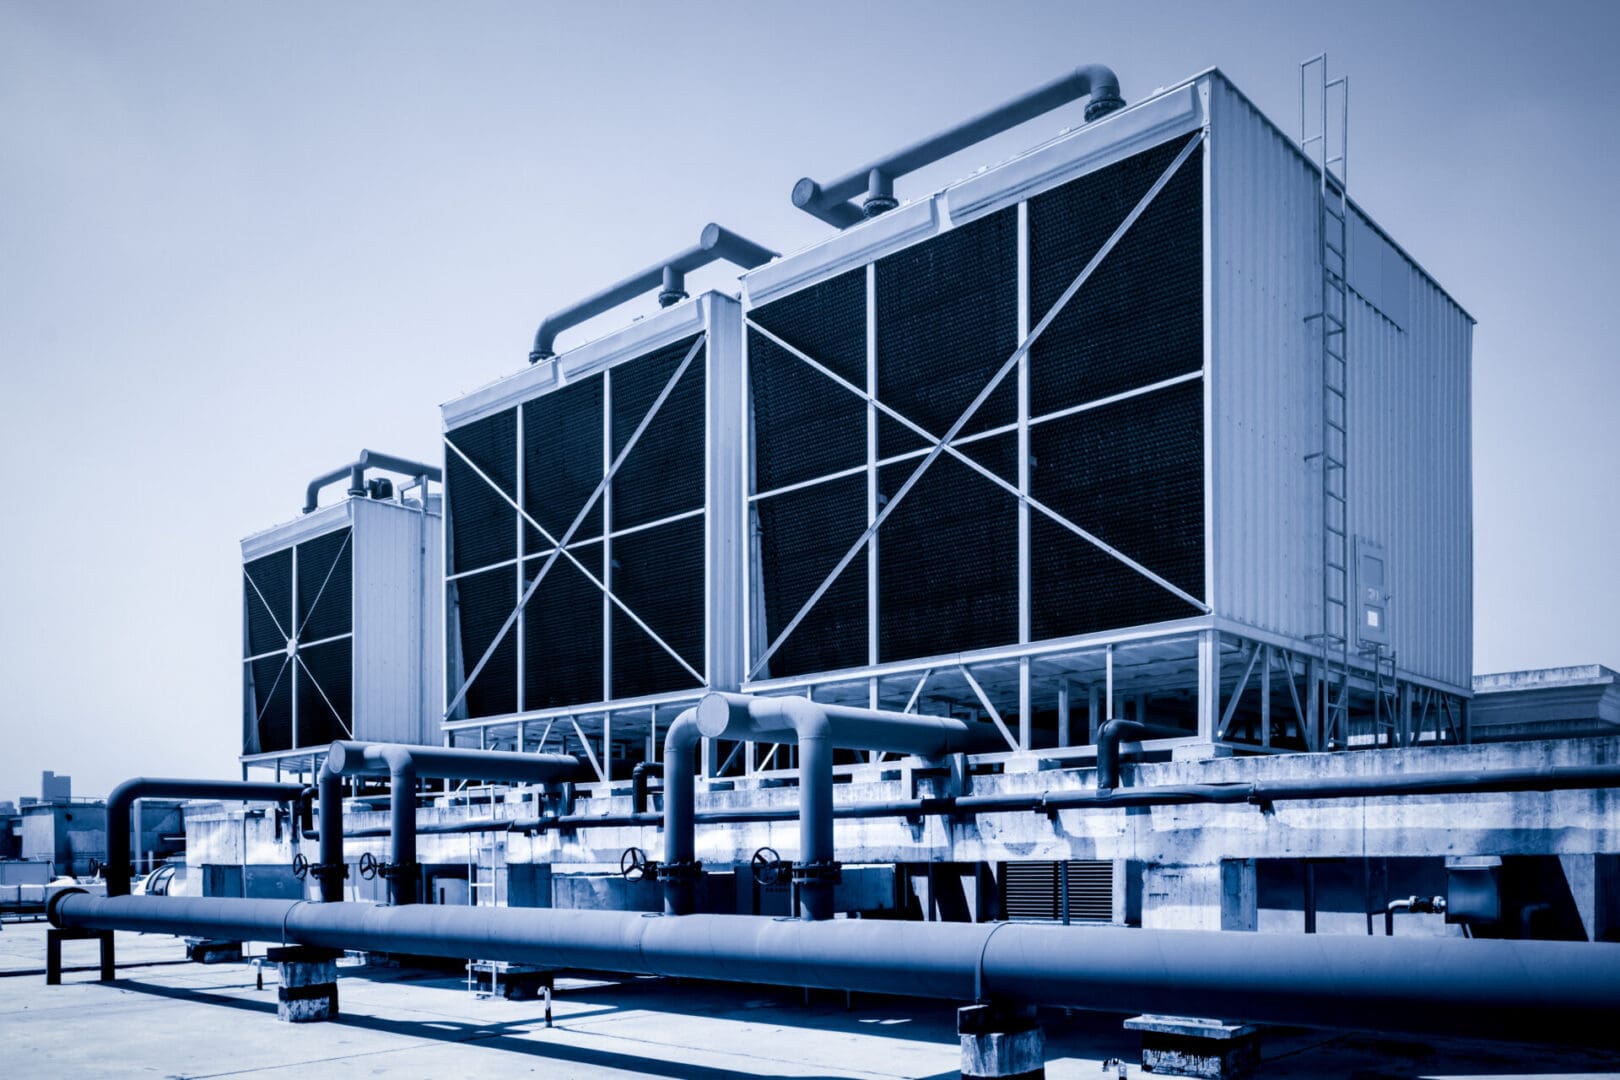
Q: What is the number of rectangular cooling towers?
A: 3